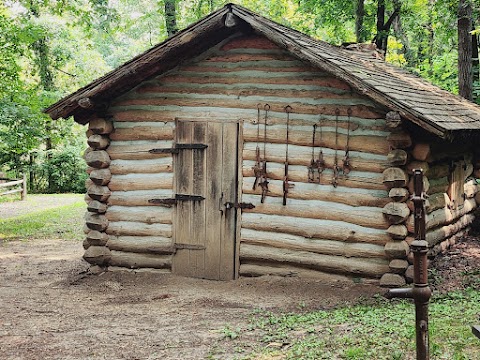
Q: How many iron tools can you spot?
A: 7